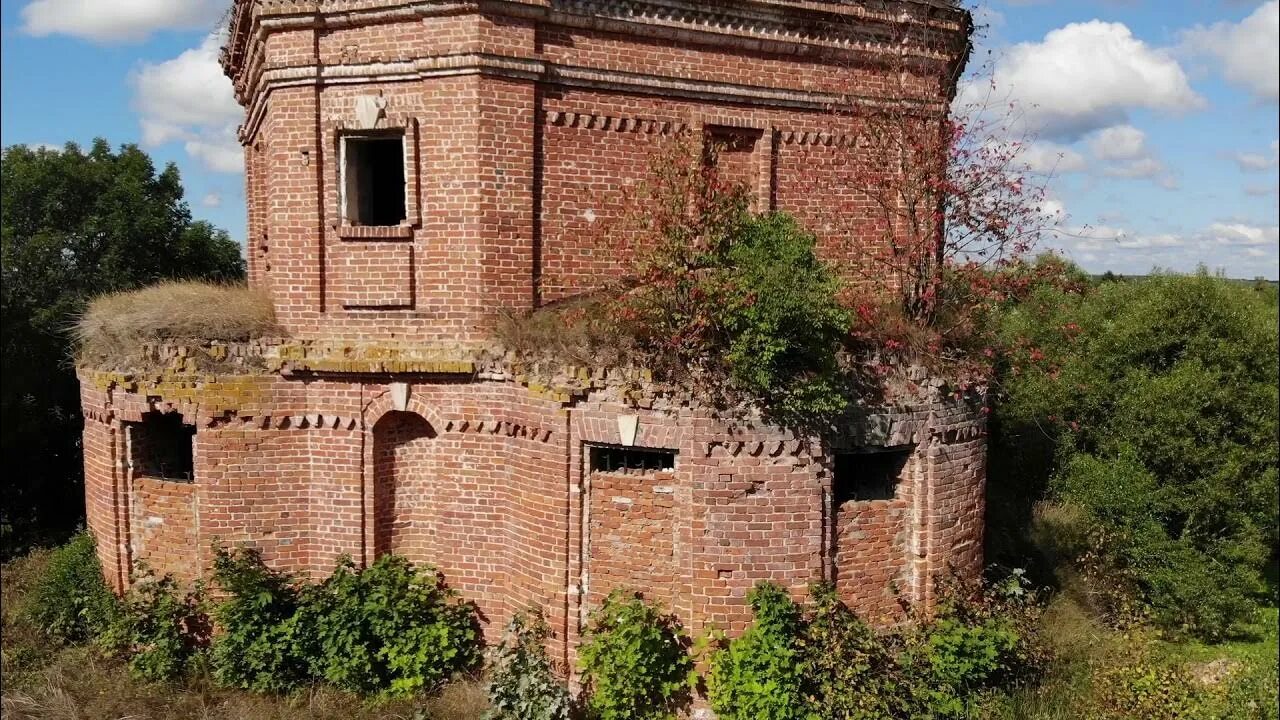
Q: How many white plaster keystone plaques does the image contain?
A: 3